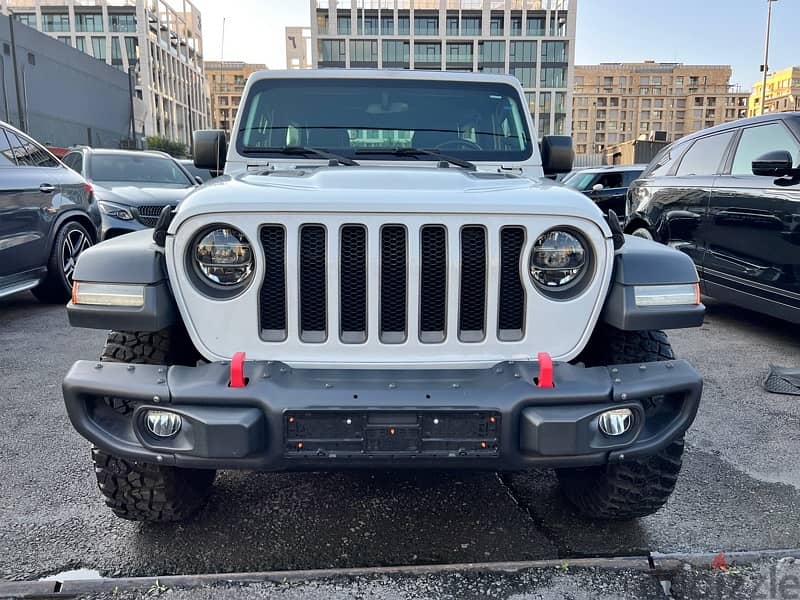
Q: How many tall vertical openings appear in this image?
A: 7